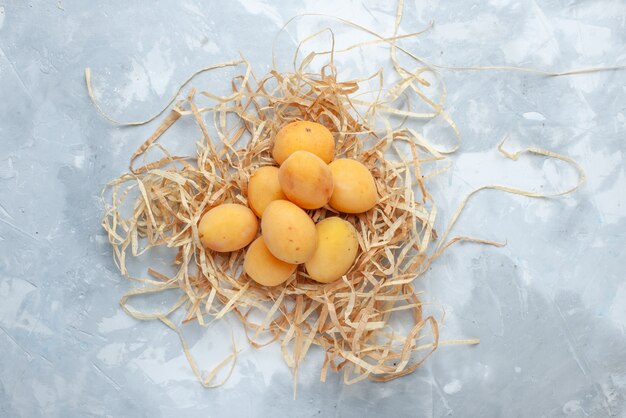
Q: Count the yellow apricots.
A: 8